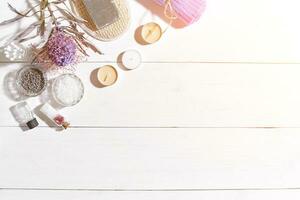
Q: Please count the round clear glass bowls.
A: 2